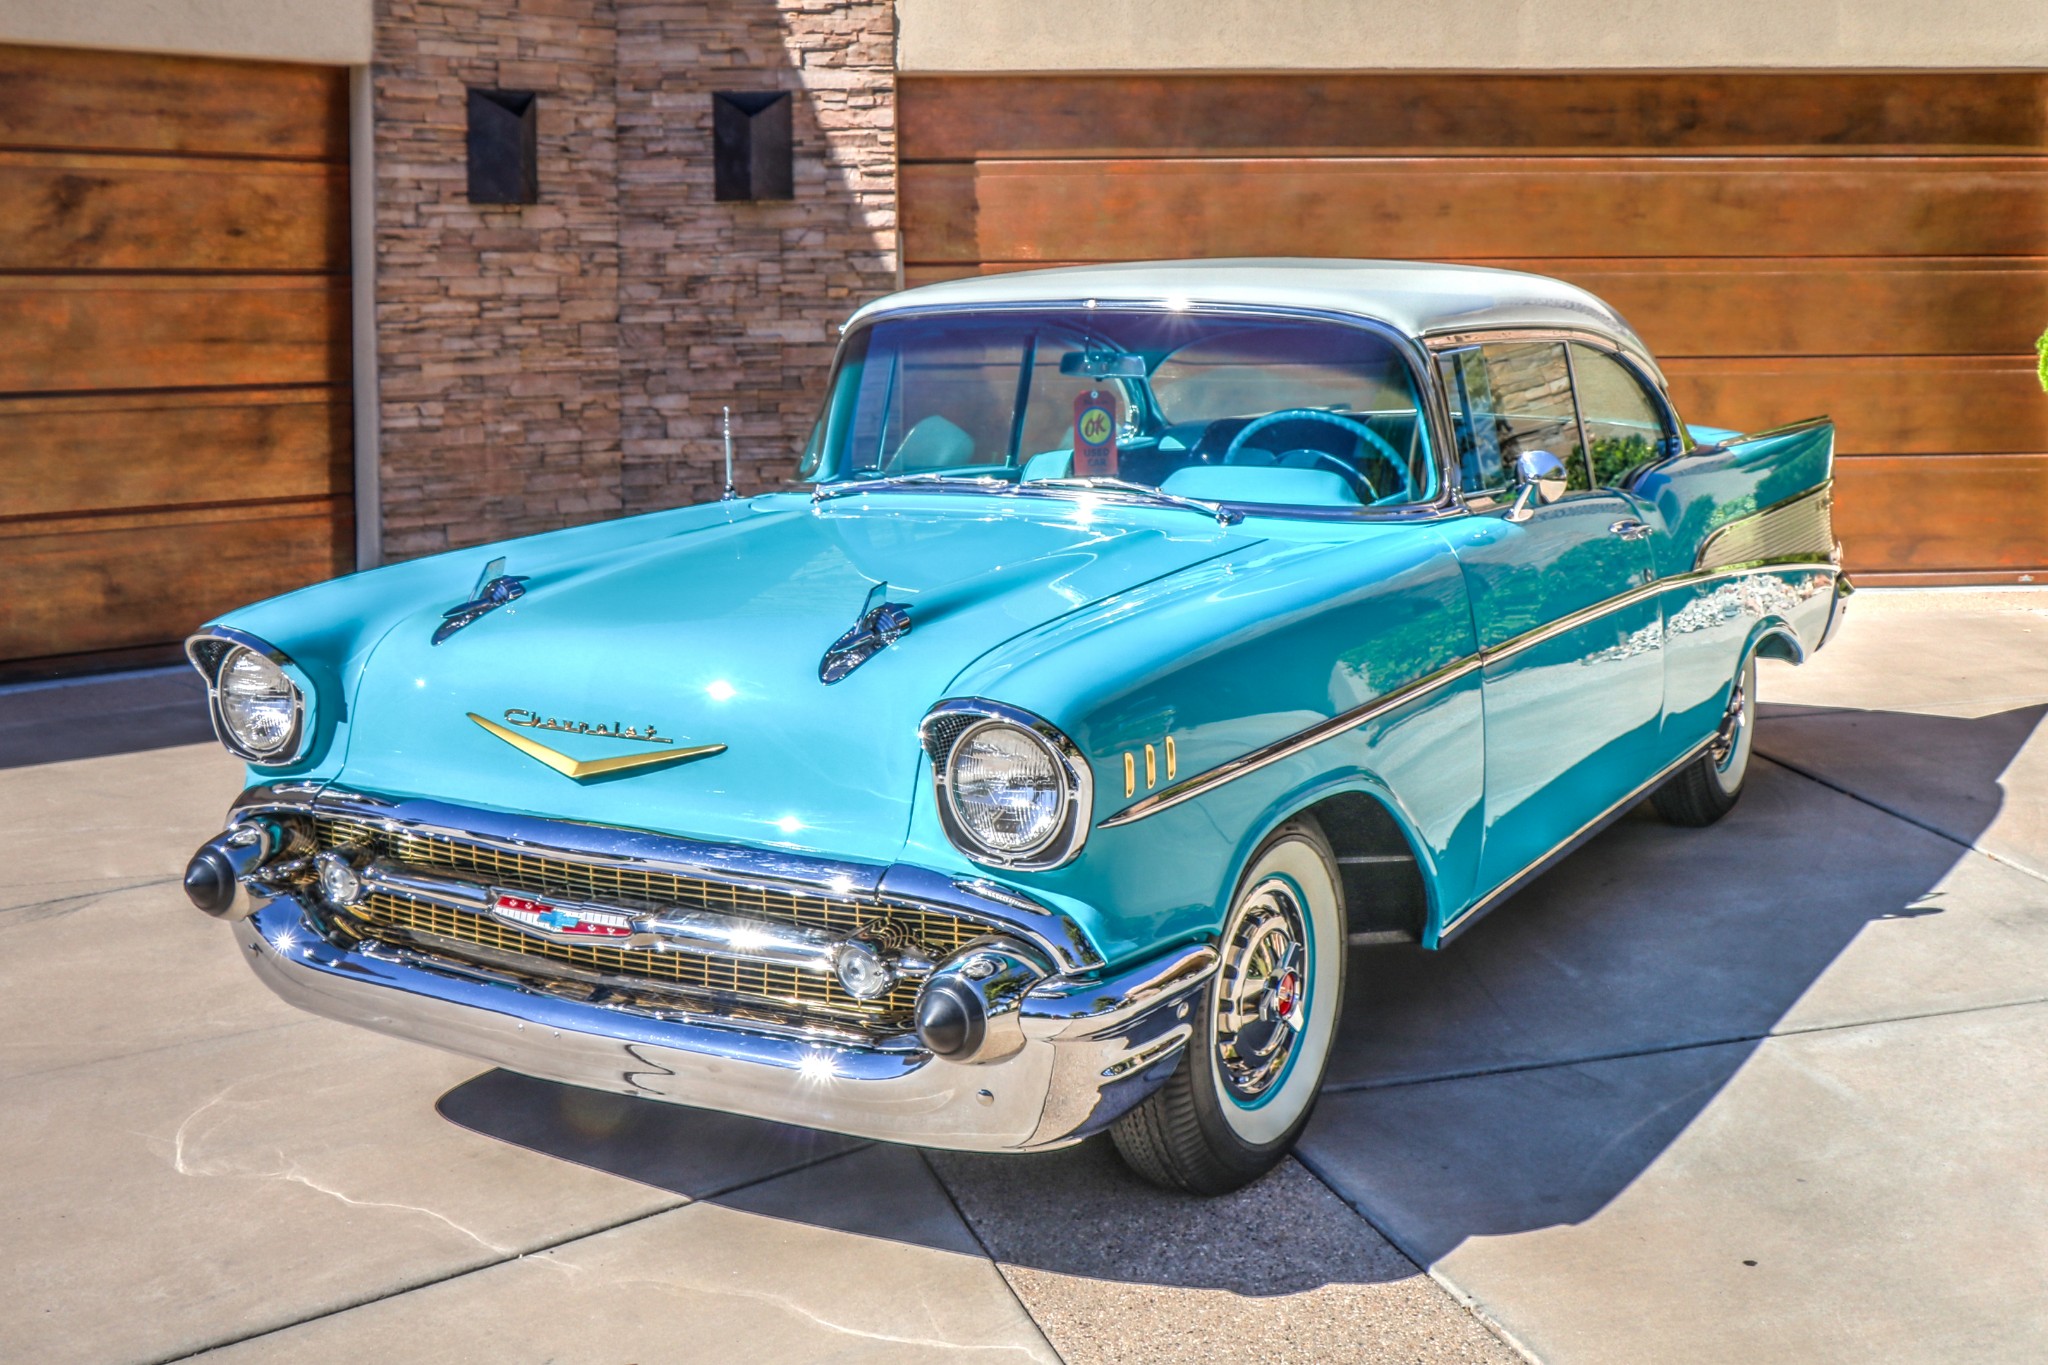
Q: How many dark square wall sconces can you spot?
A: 2